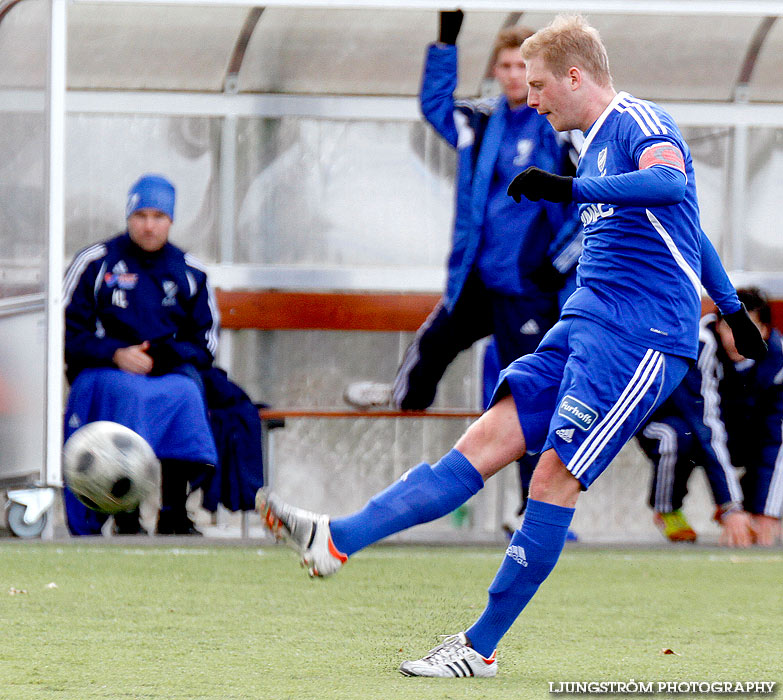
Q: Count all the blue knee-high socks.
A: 2